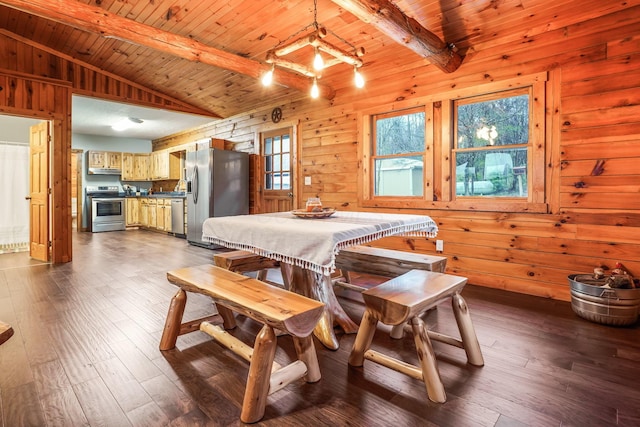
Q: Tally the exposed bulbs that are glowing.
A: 4